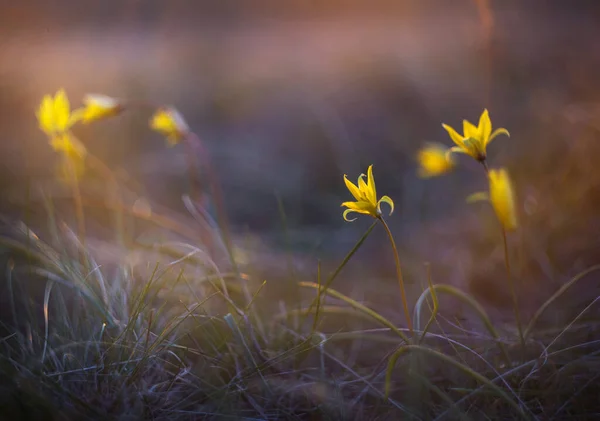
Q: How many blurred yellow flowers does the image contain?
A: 6